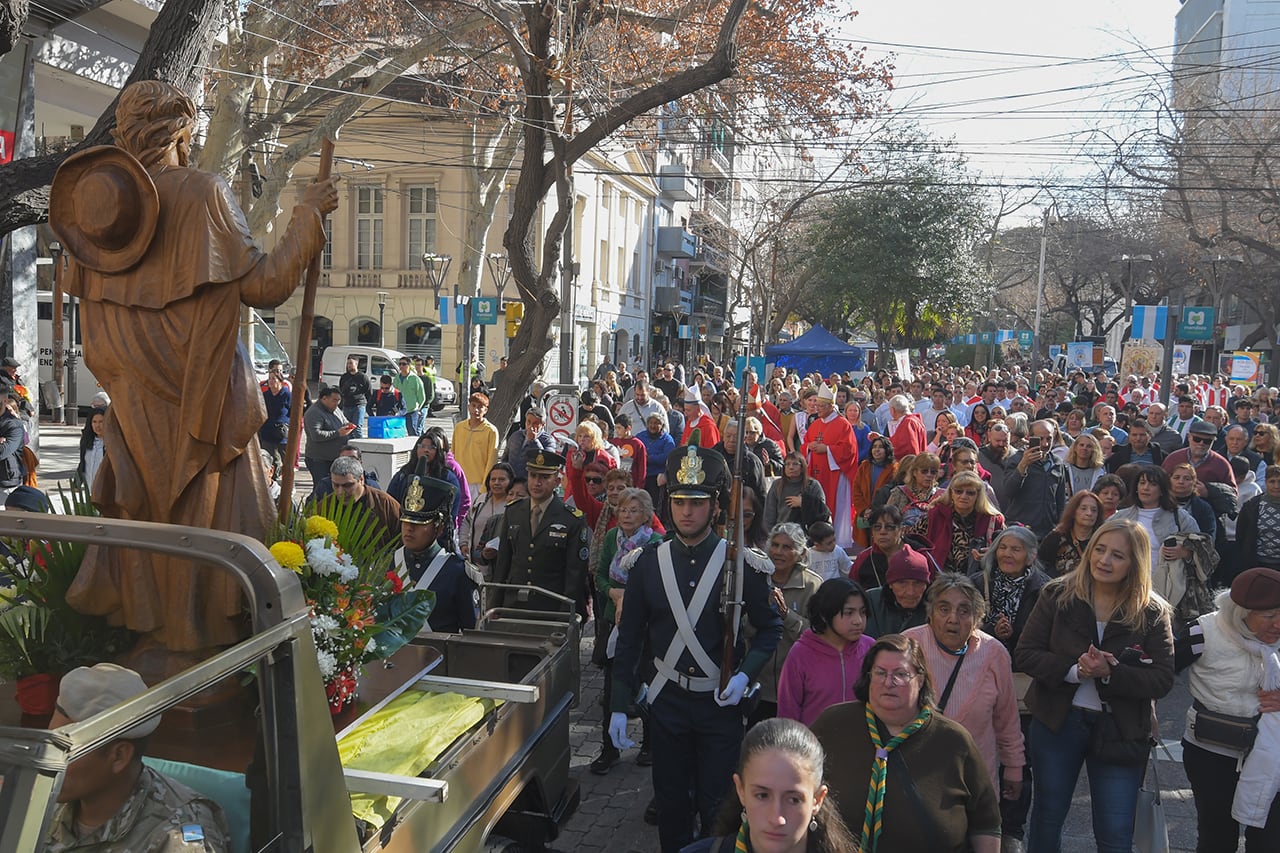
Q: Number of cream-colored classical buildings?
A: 1